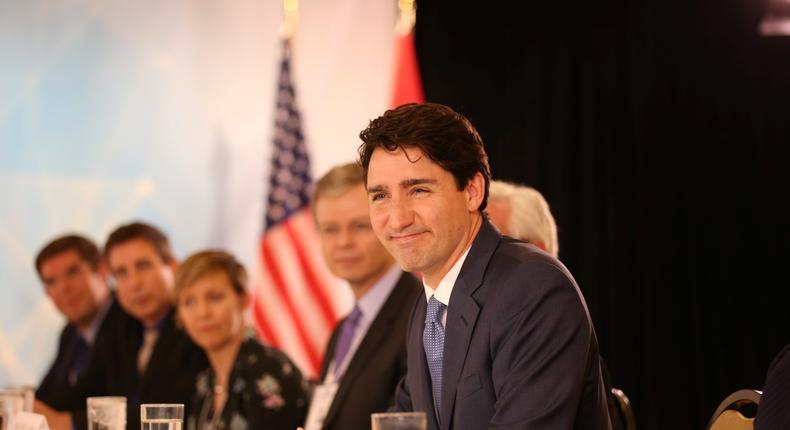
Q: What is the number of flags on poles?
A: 2